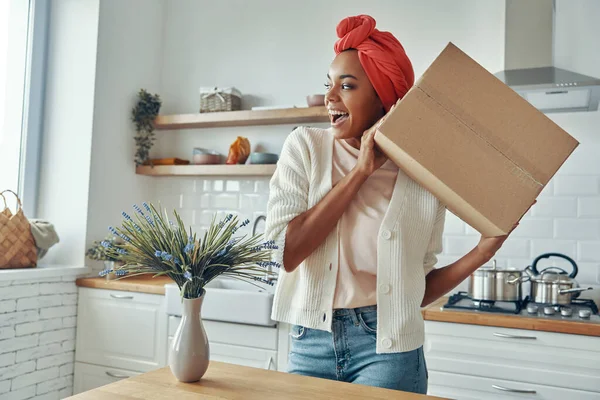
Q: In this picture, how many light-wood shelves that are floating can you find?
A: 2